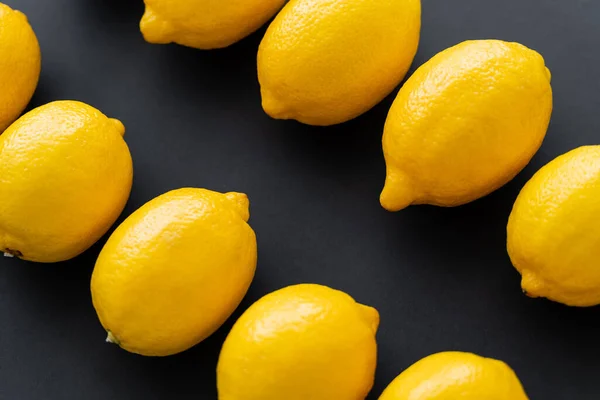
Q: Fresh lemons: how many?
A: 9